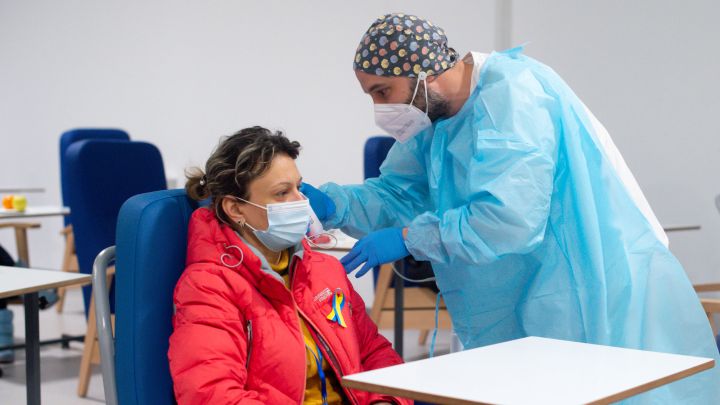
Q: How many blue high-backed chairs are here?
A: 4